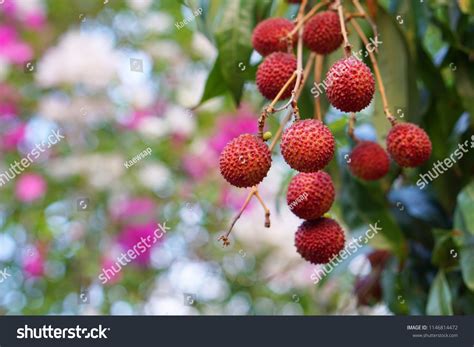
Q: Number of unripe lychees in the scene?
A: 1